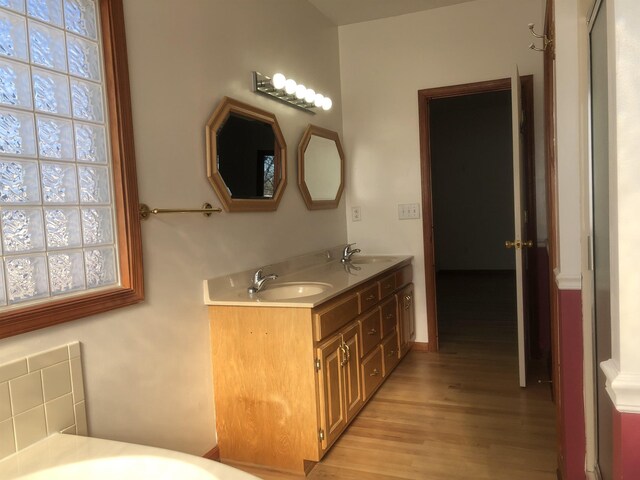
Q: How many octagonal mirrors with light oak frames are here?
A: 2